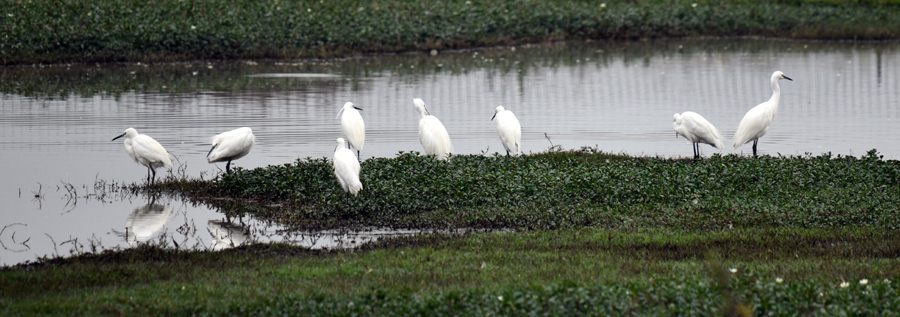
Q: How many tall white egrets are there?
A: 8